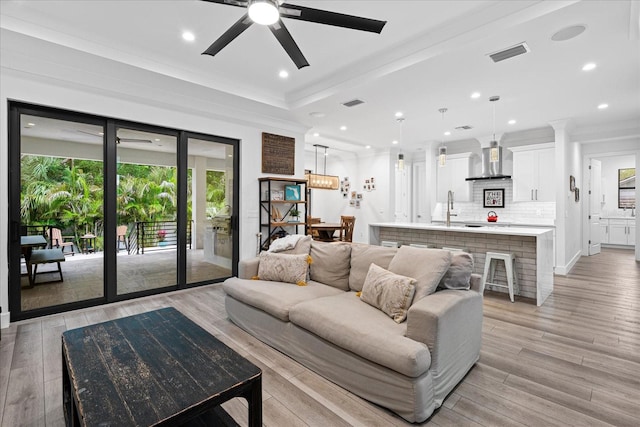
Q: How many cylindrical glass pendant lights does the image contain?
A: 3